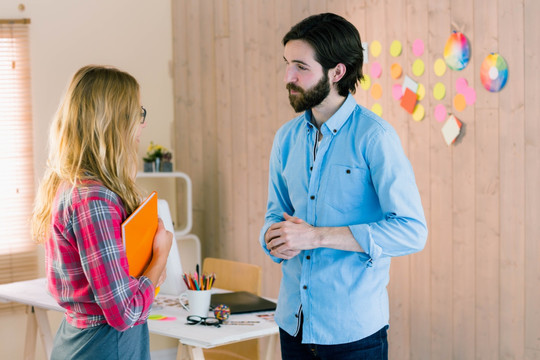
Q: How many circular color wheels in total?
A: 2